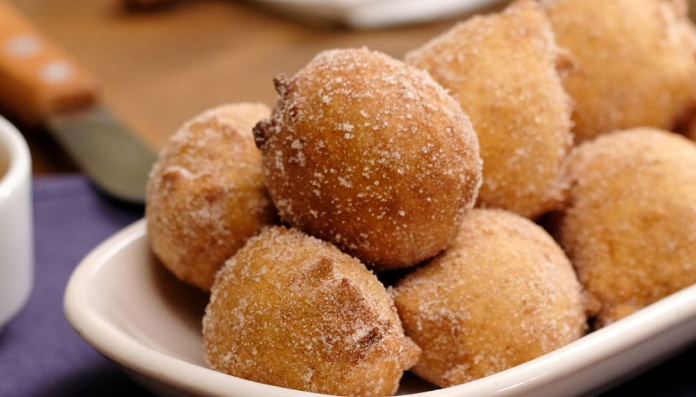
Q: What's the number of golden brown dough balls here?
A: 7